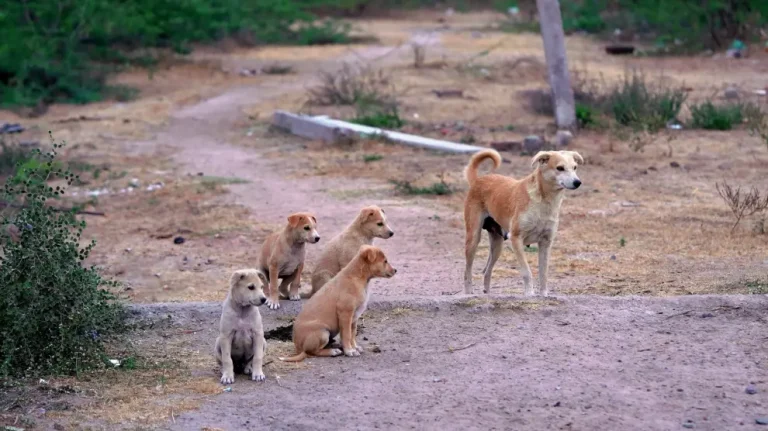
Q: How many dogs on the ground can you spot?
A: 5